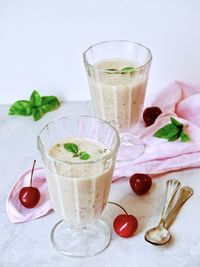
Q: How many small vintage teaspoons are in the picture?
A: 2